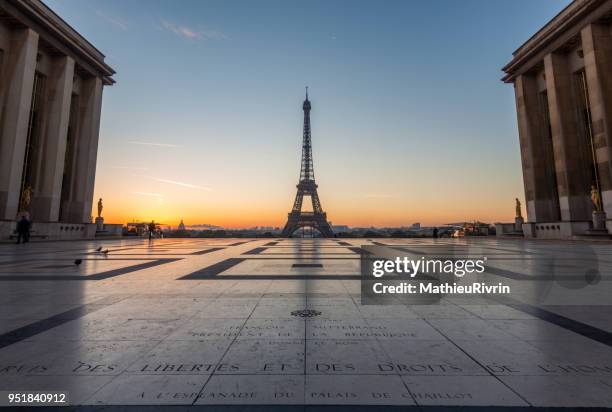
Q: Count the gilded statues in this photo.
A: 4